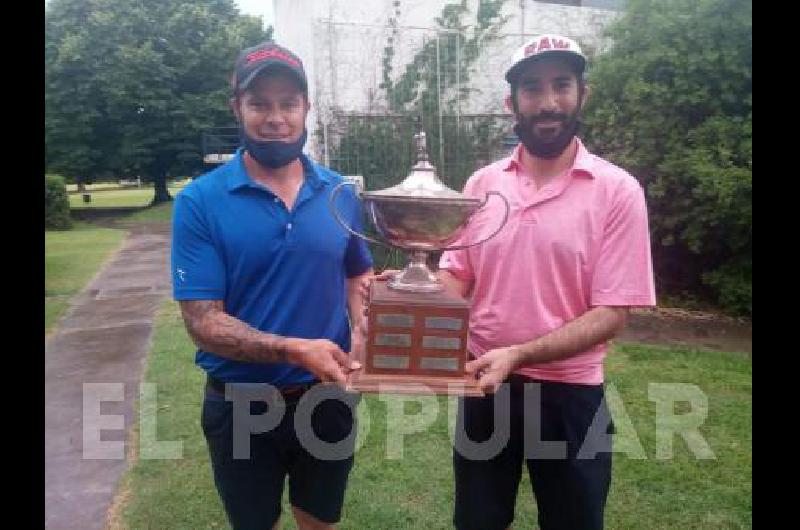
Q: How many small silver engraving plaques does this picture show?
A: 6